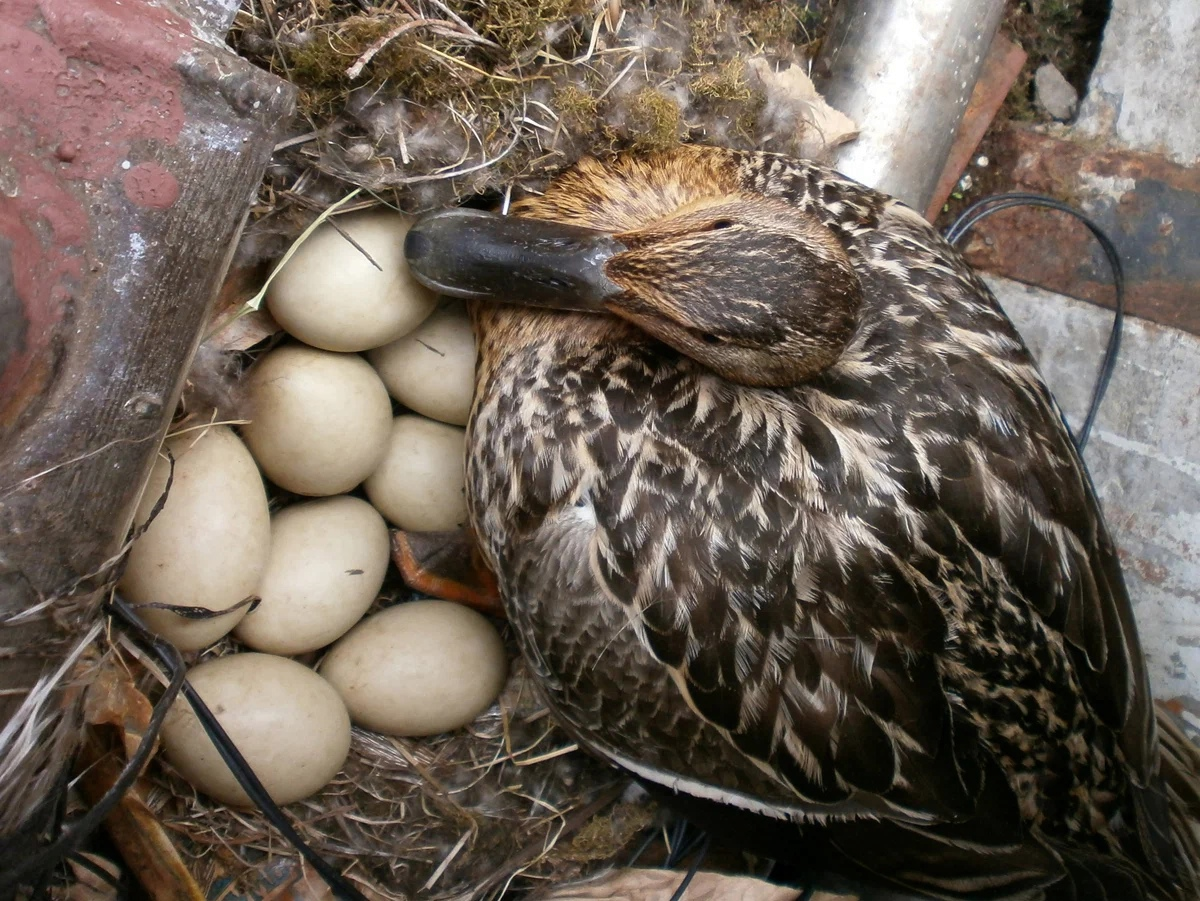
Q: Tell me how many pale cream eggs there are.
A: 8